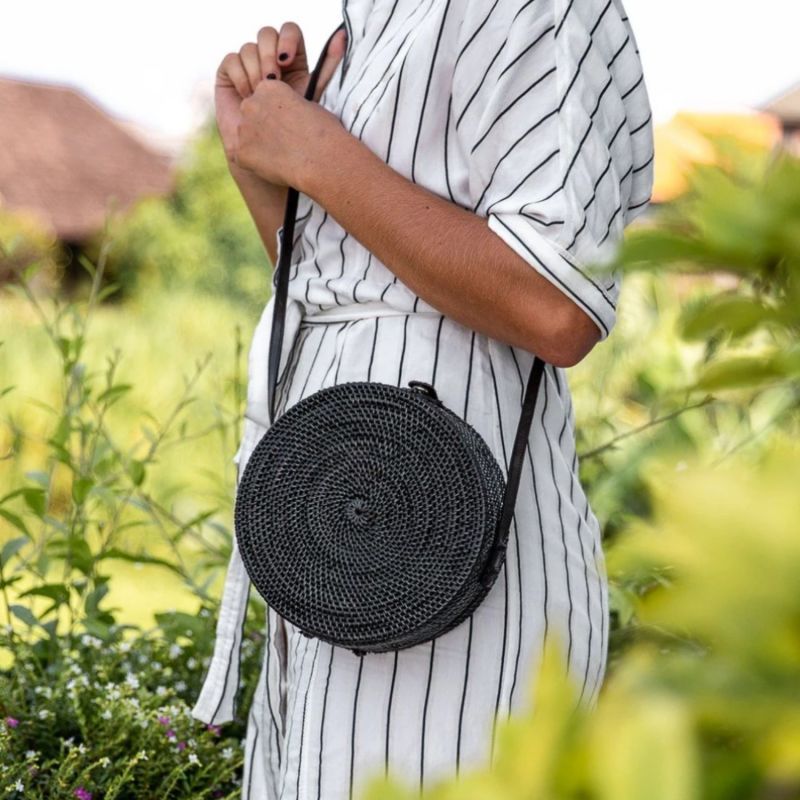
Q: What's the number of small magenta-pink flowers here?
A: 6